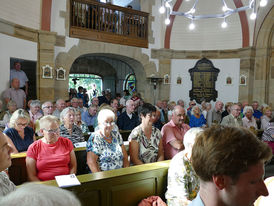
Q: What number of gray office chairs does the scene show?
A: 0